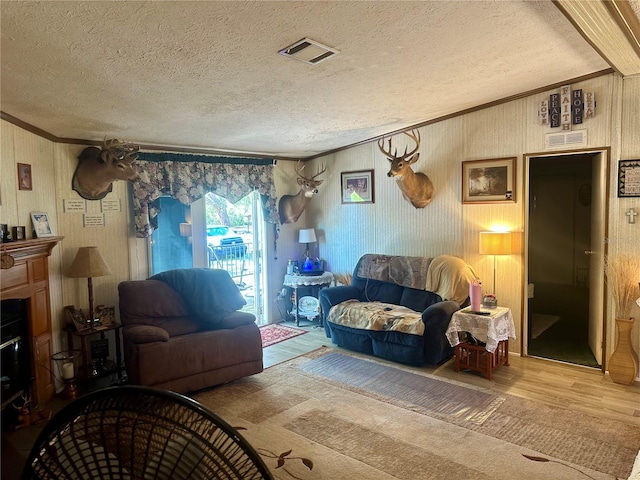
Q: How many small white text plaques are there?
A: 3